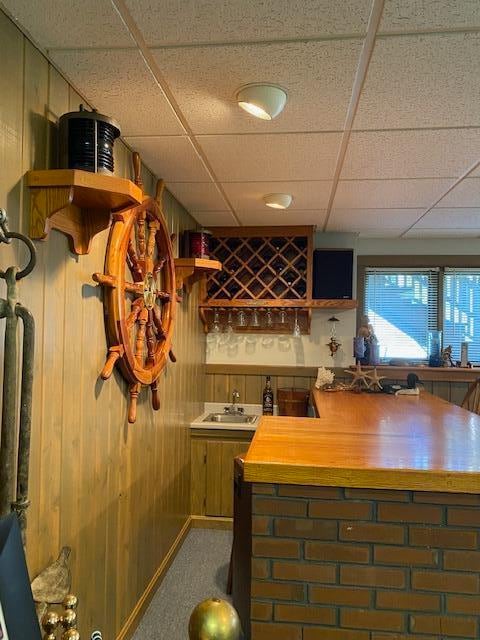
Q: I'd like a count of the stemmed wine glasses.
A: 7